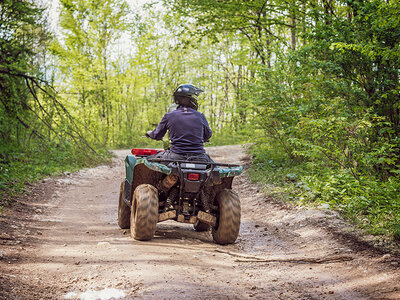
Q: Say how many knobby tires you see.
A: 4